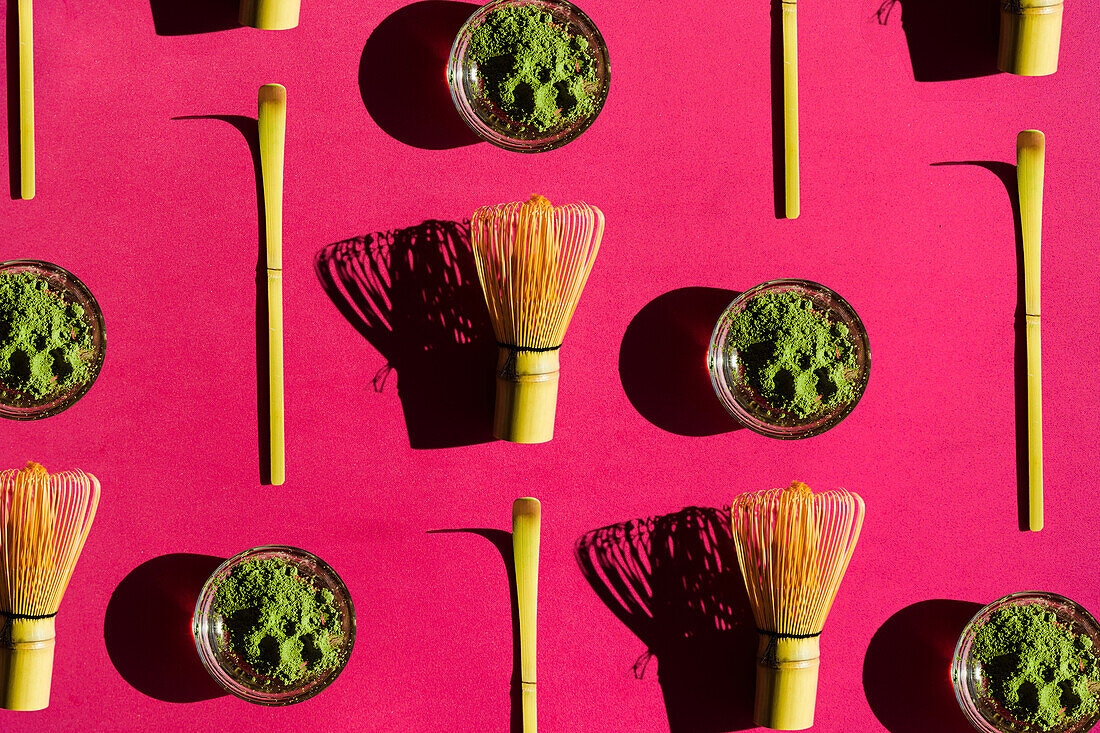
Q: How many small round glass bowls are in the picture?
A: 5